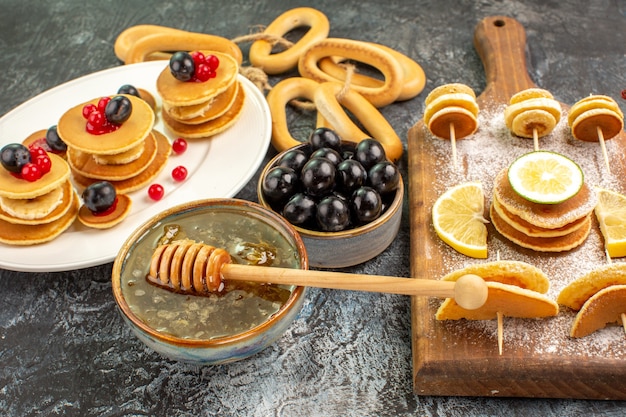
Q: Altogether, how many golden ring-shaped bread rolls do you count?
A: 7